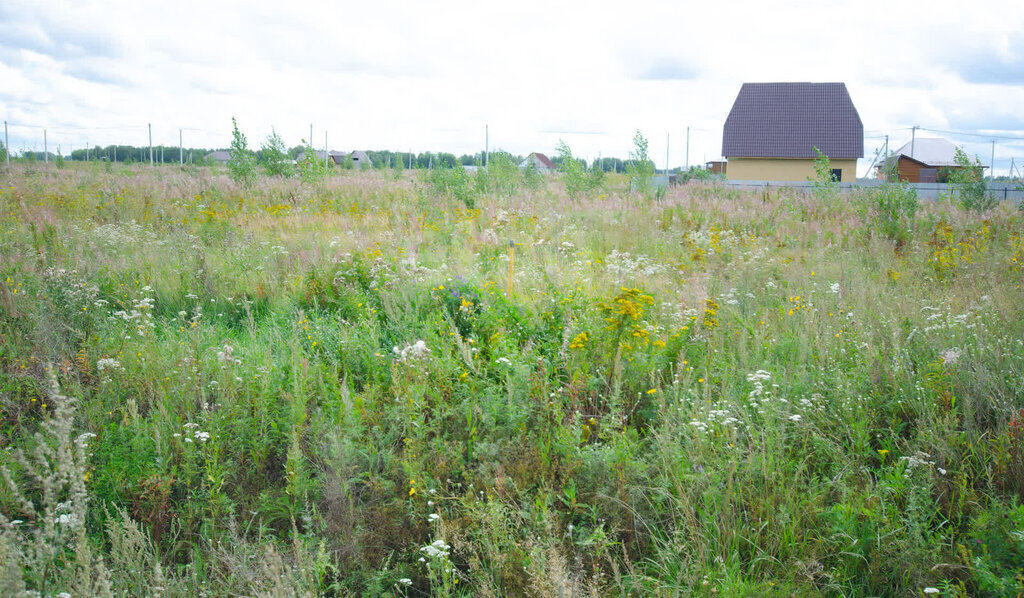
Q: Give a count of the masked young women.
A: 0